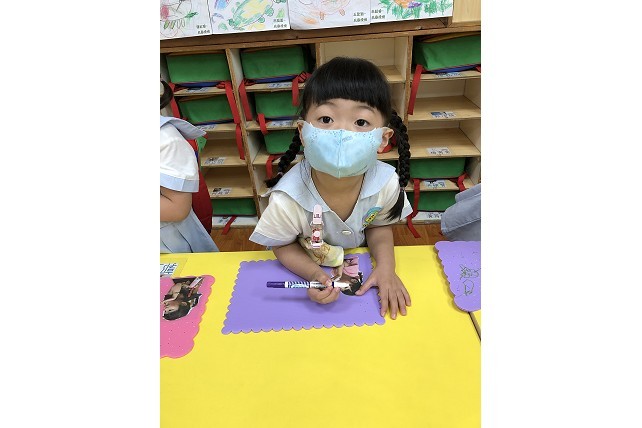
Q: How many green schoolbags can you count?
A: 9